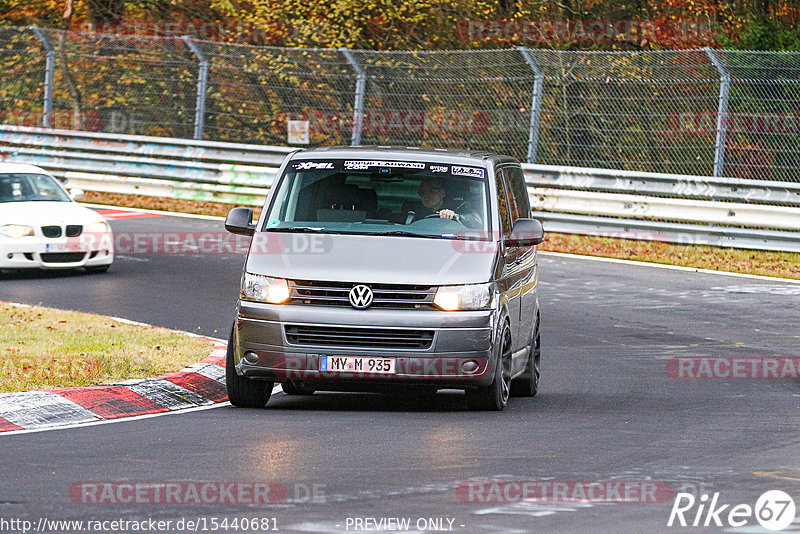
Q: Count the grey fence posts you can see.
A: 5